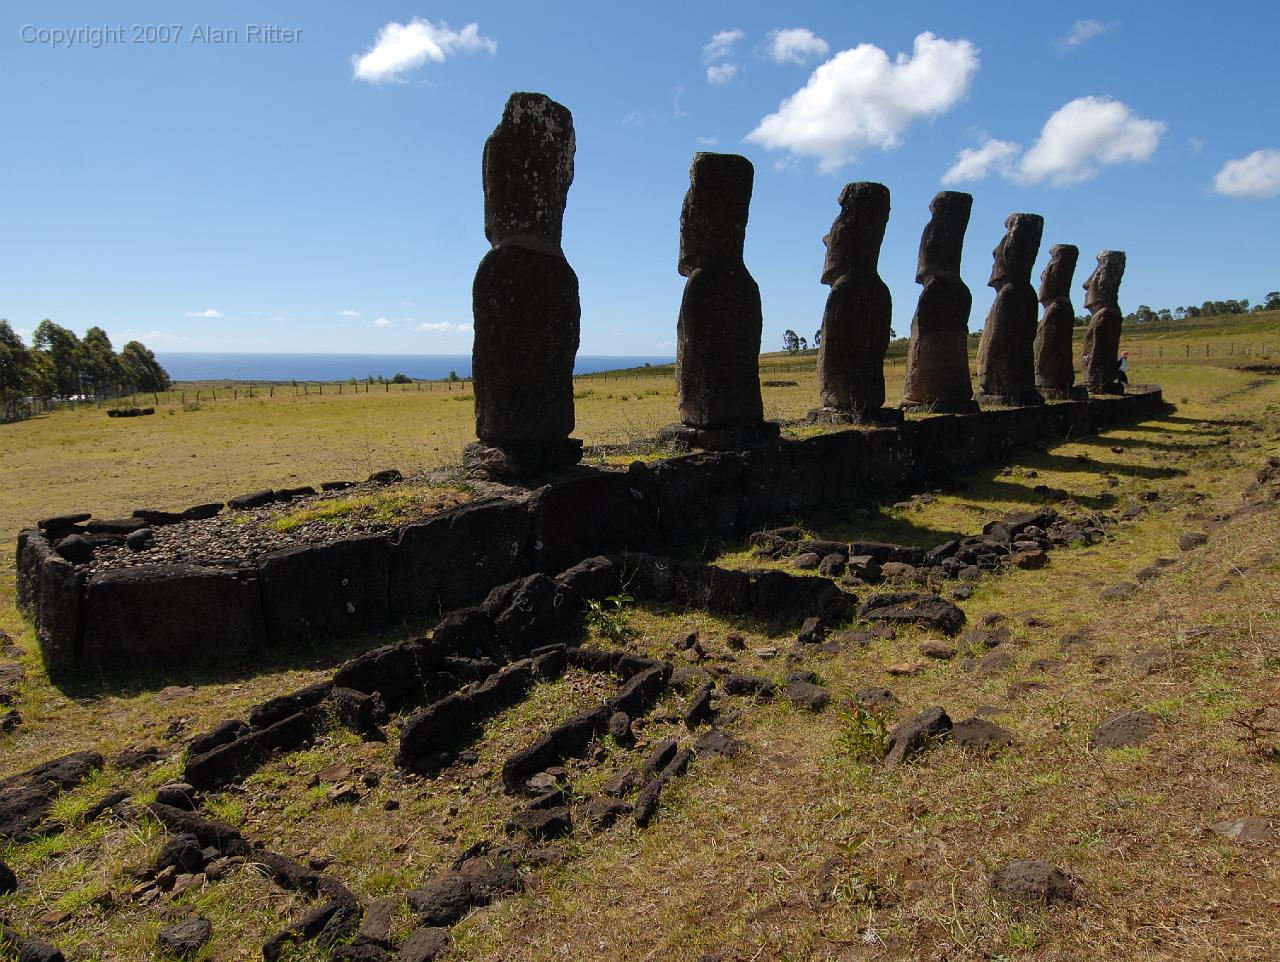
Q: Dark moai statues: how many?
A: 7